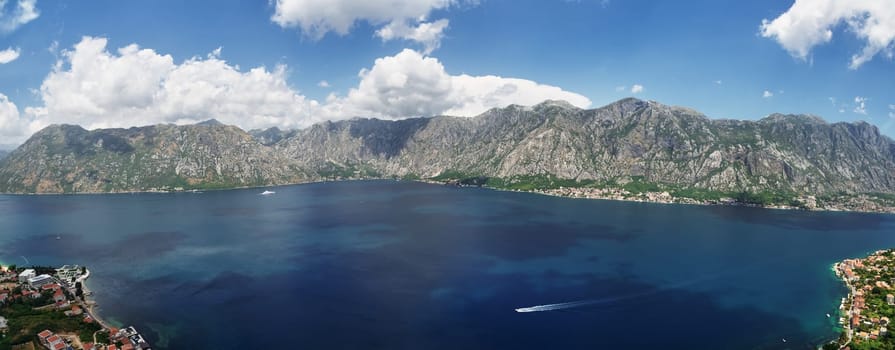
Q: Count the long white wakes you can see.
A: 1